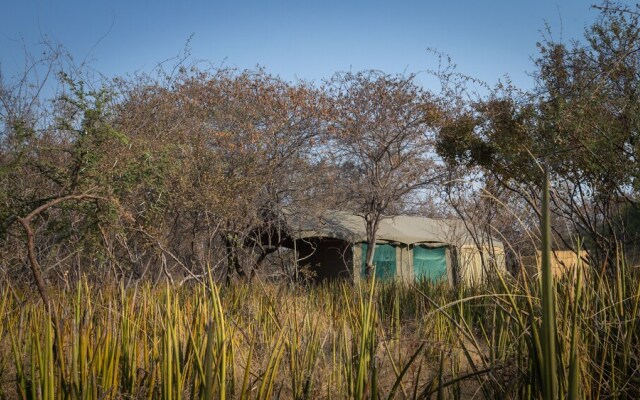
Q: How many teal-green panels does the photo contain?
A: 2